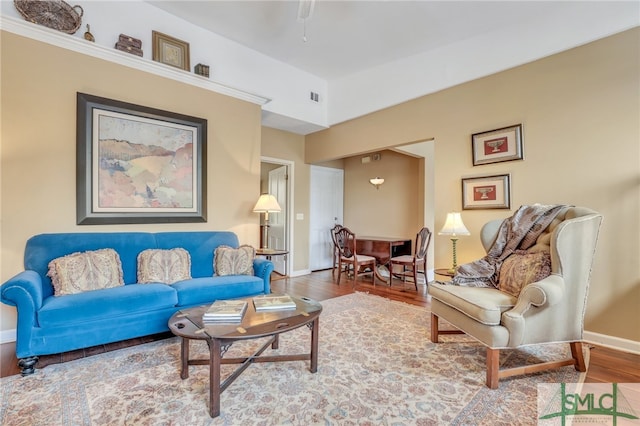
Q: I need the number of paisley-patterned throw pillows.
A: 4